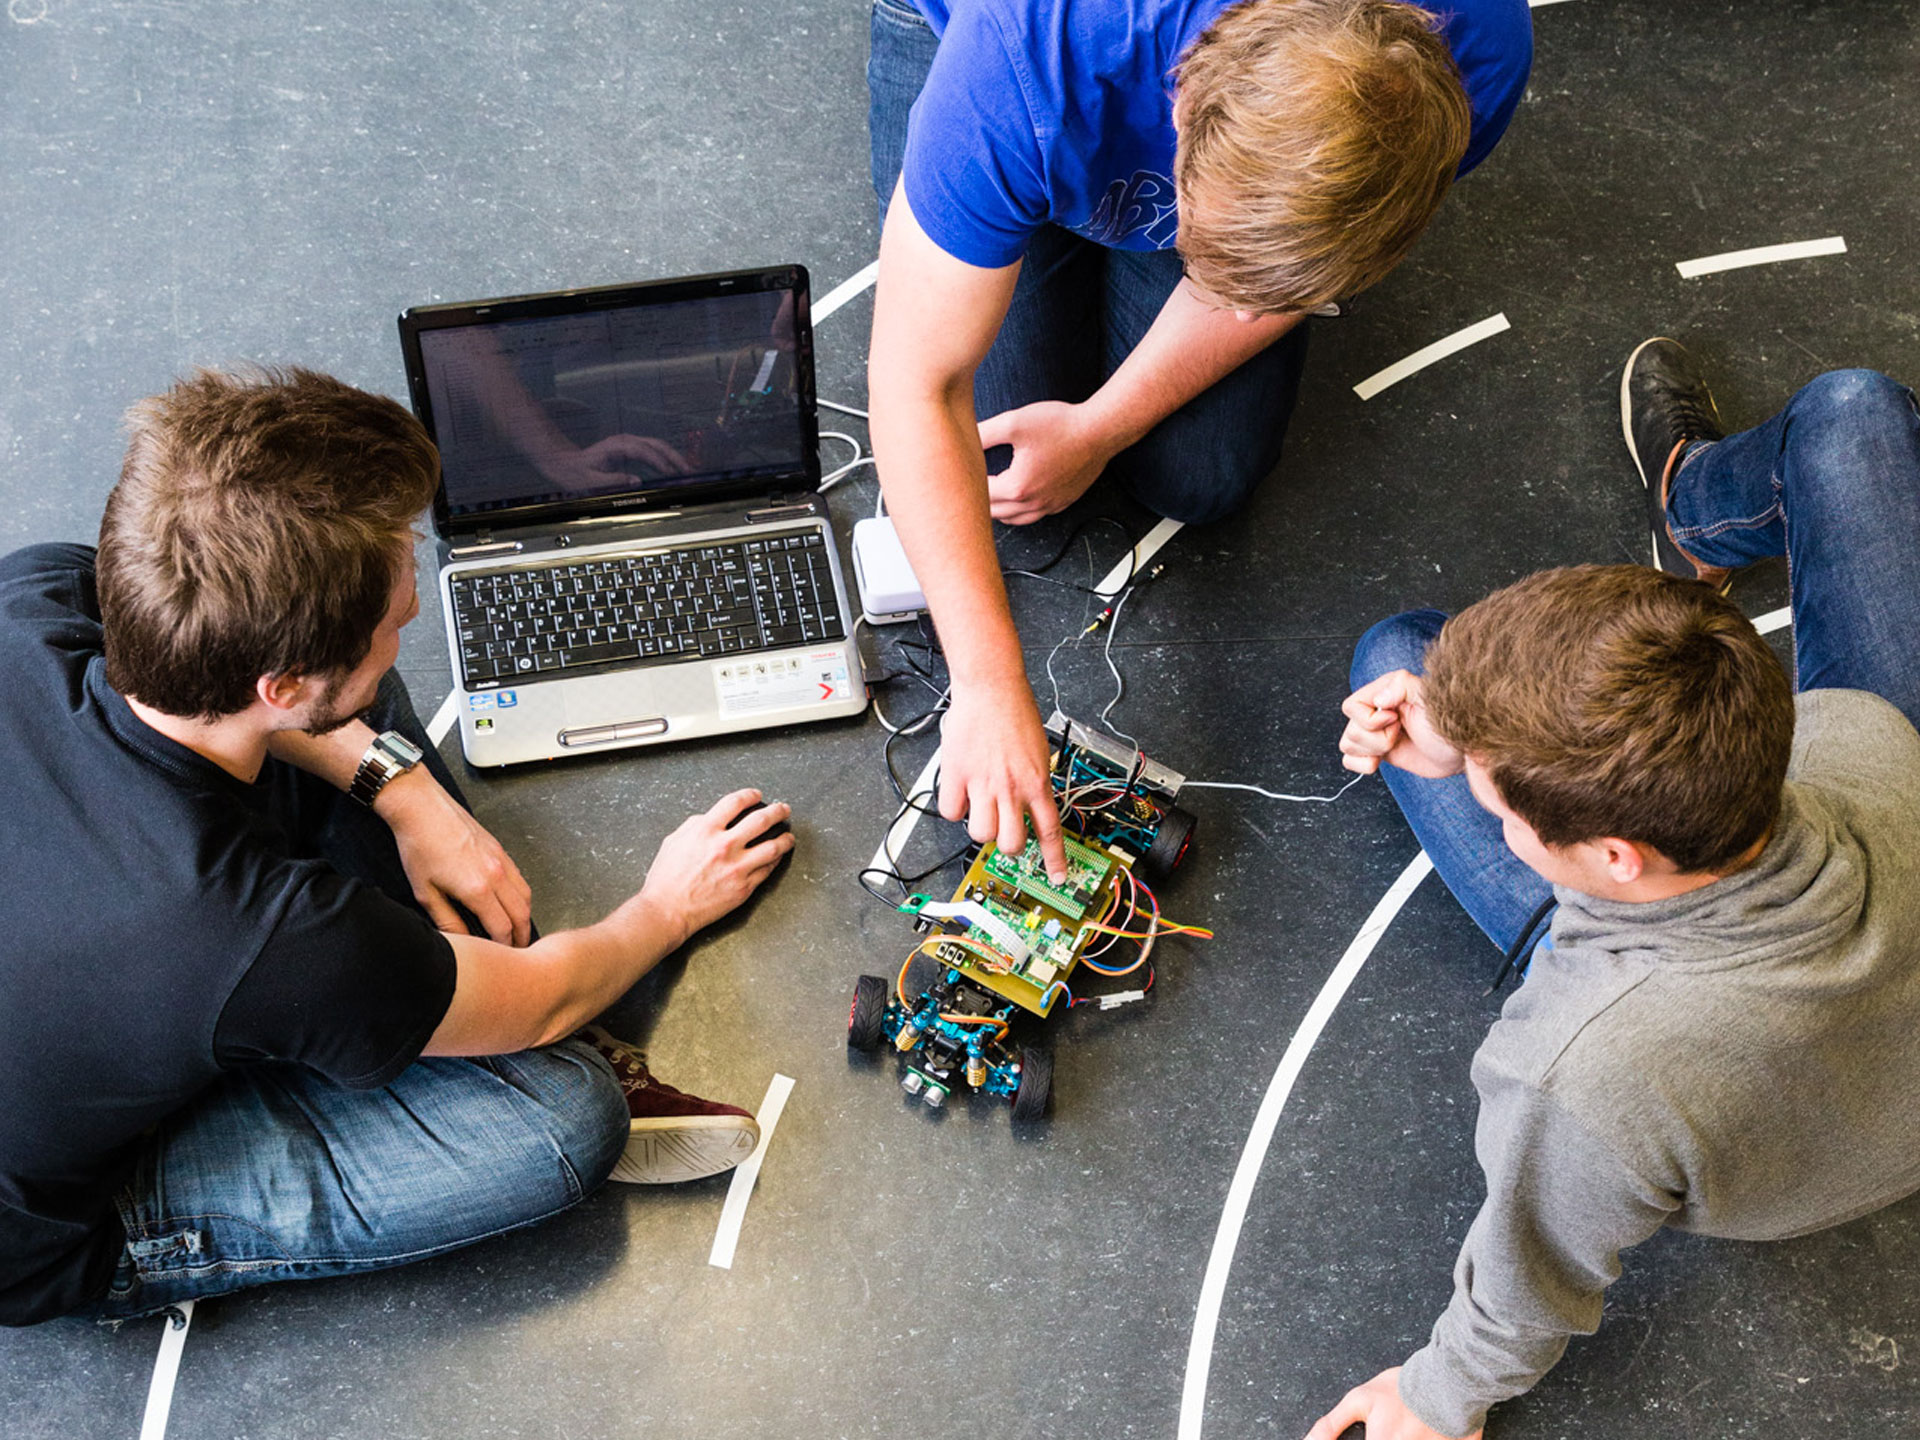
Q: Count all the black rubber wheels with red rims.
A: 3